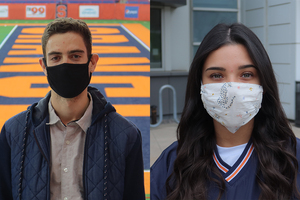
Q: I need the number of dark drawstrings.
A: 2